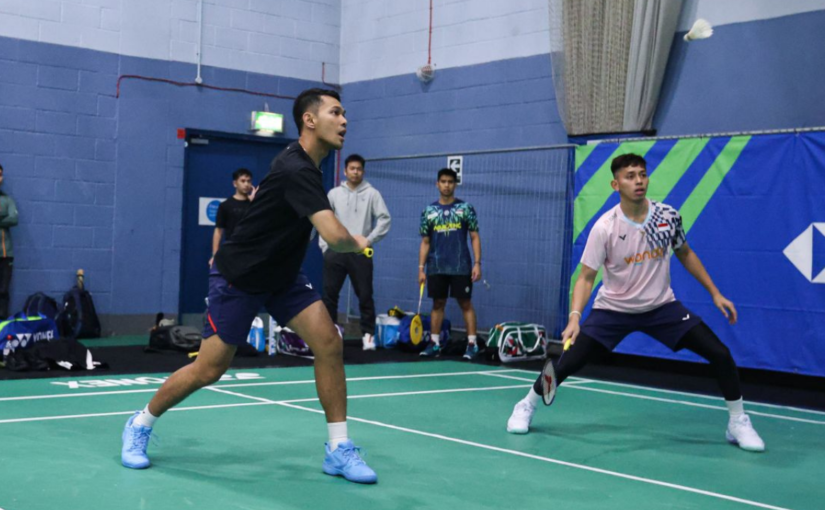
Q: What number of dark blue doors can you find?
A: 1